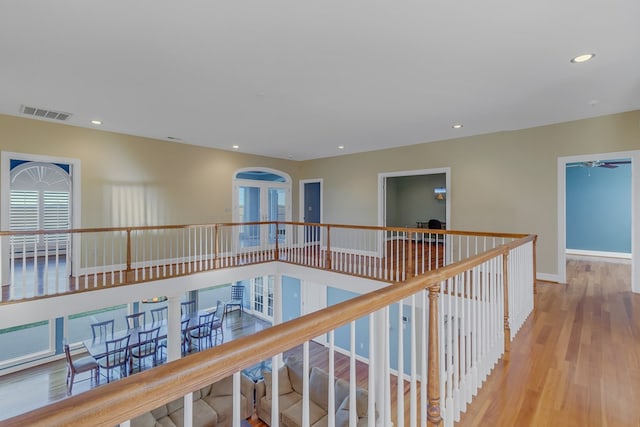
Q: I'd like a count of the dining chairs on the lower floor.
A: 11